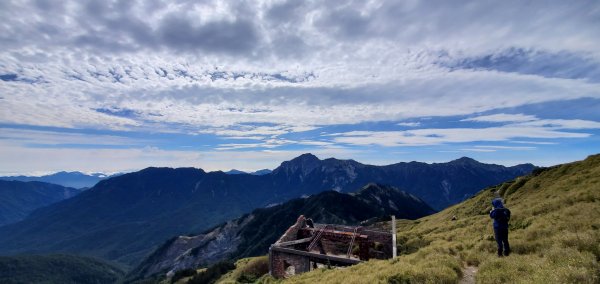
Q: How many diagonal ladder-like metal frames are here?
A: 2